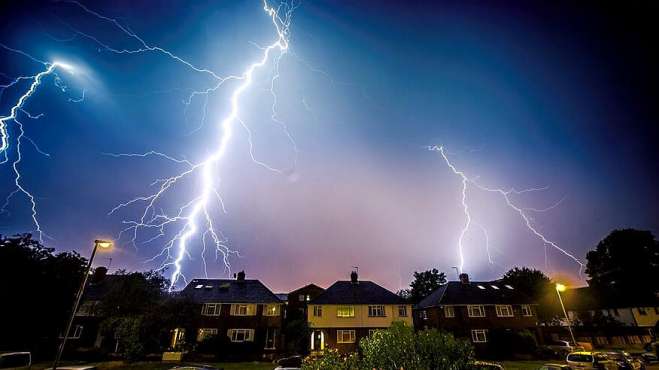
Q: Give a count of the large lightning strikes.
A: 3